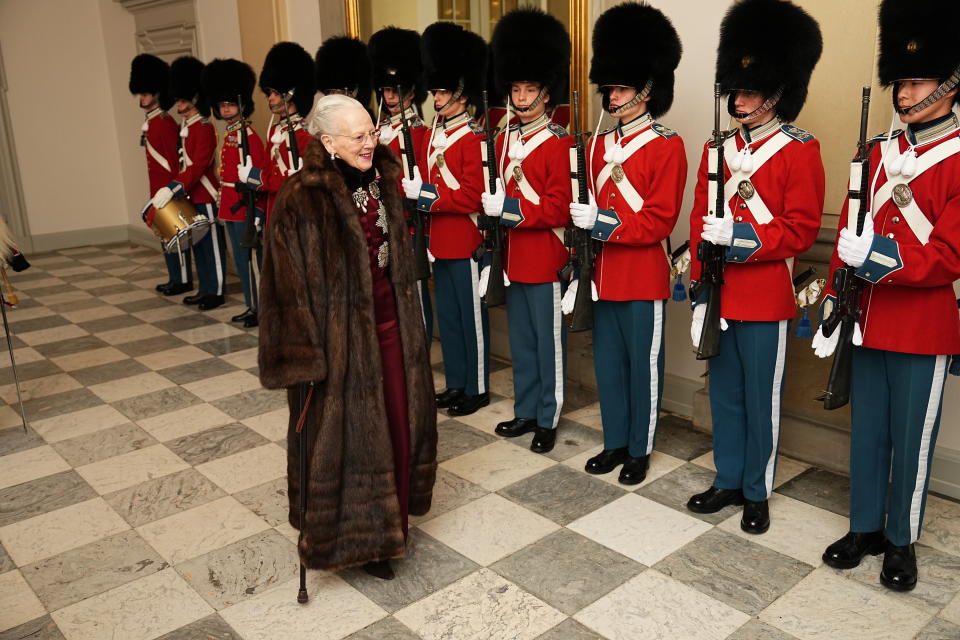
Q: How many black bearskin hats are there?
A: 11